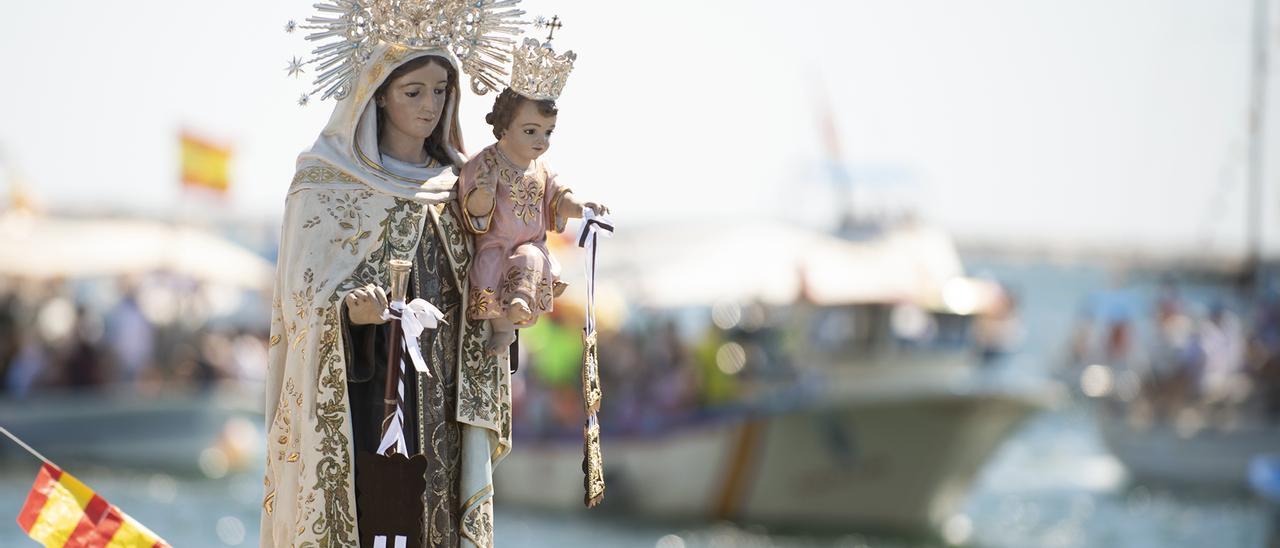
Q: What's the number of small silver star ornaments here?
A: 4